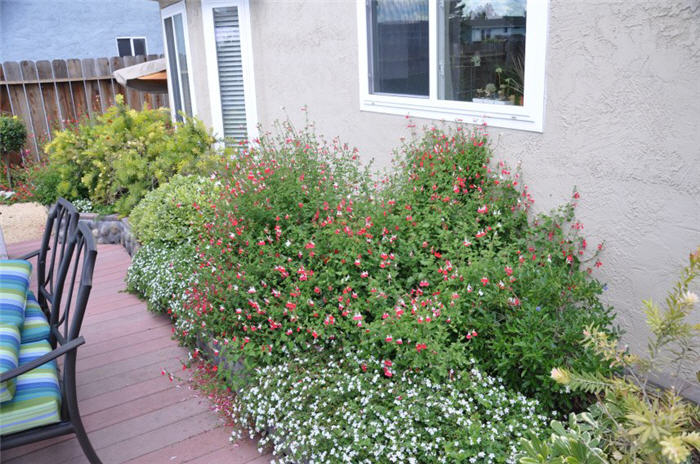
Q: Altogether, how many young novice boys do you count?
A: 0